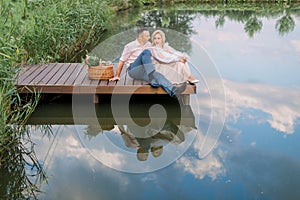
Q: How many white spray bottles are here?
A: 0